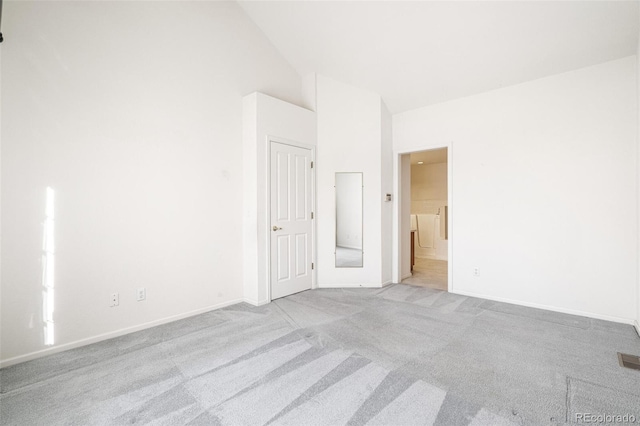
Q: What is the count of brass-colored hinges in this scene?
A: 3